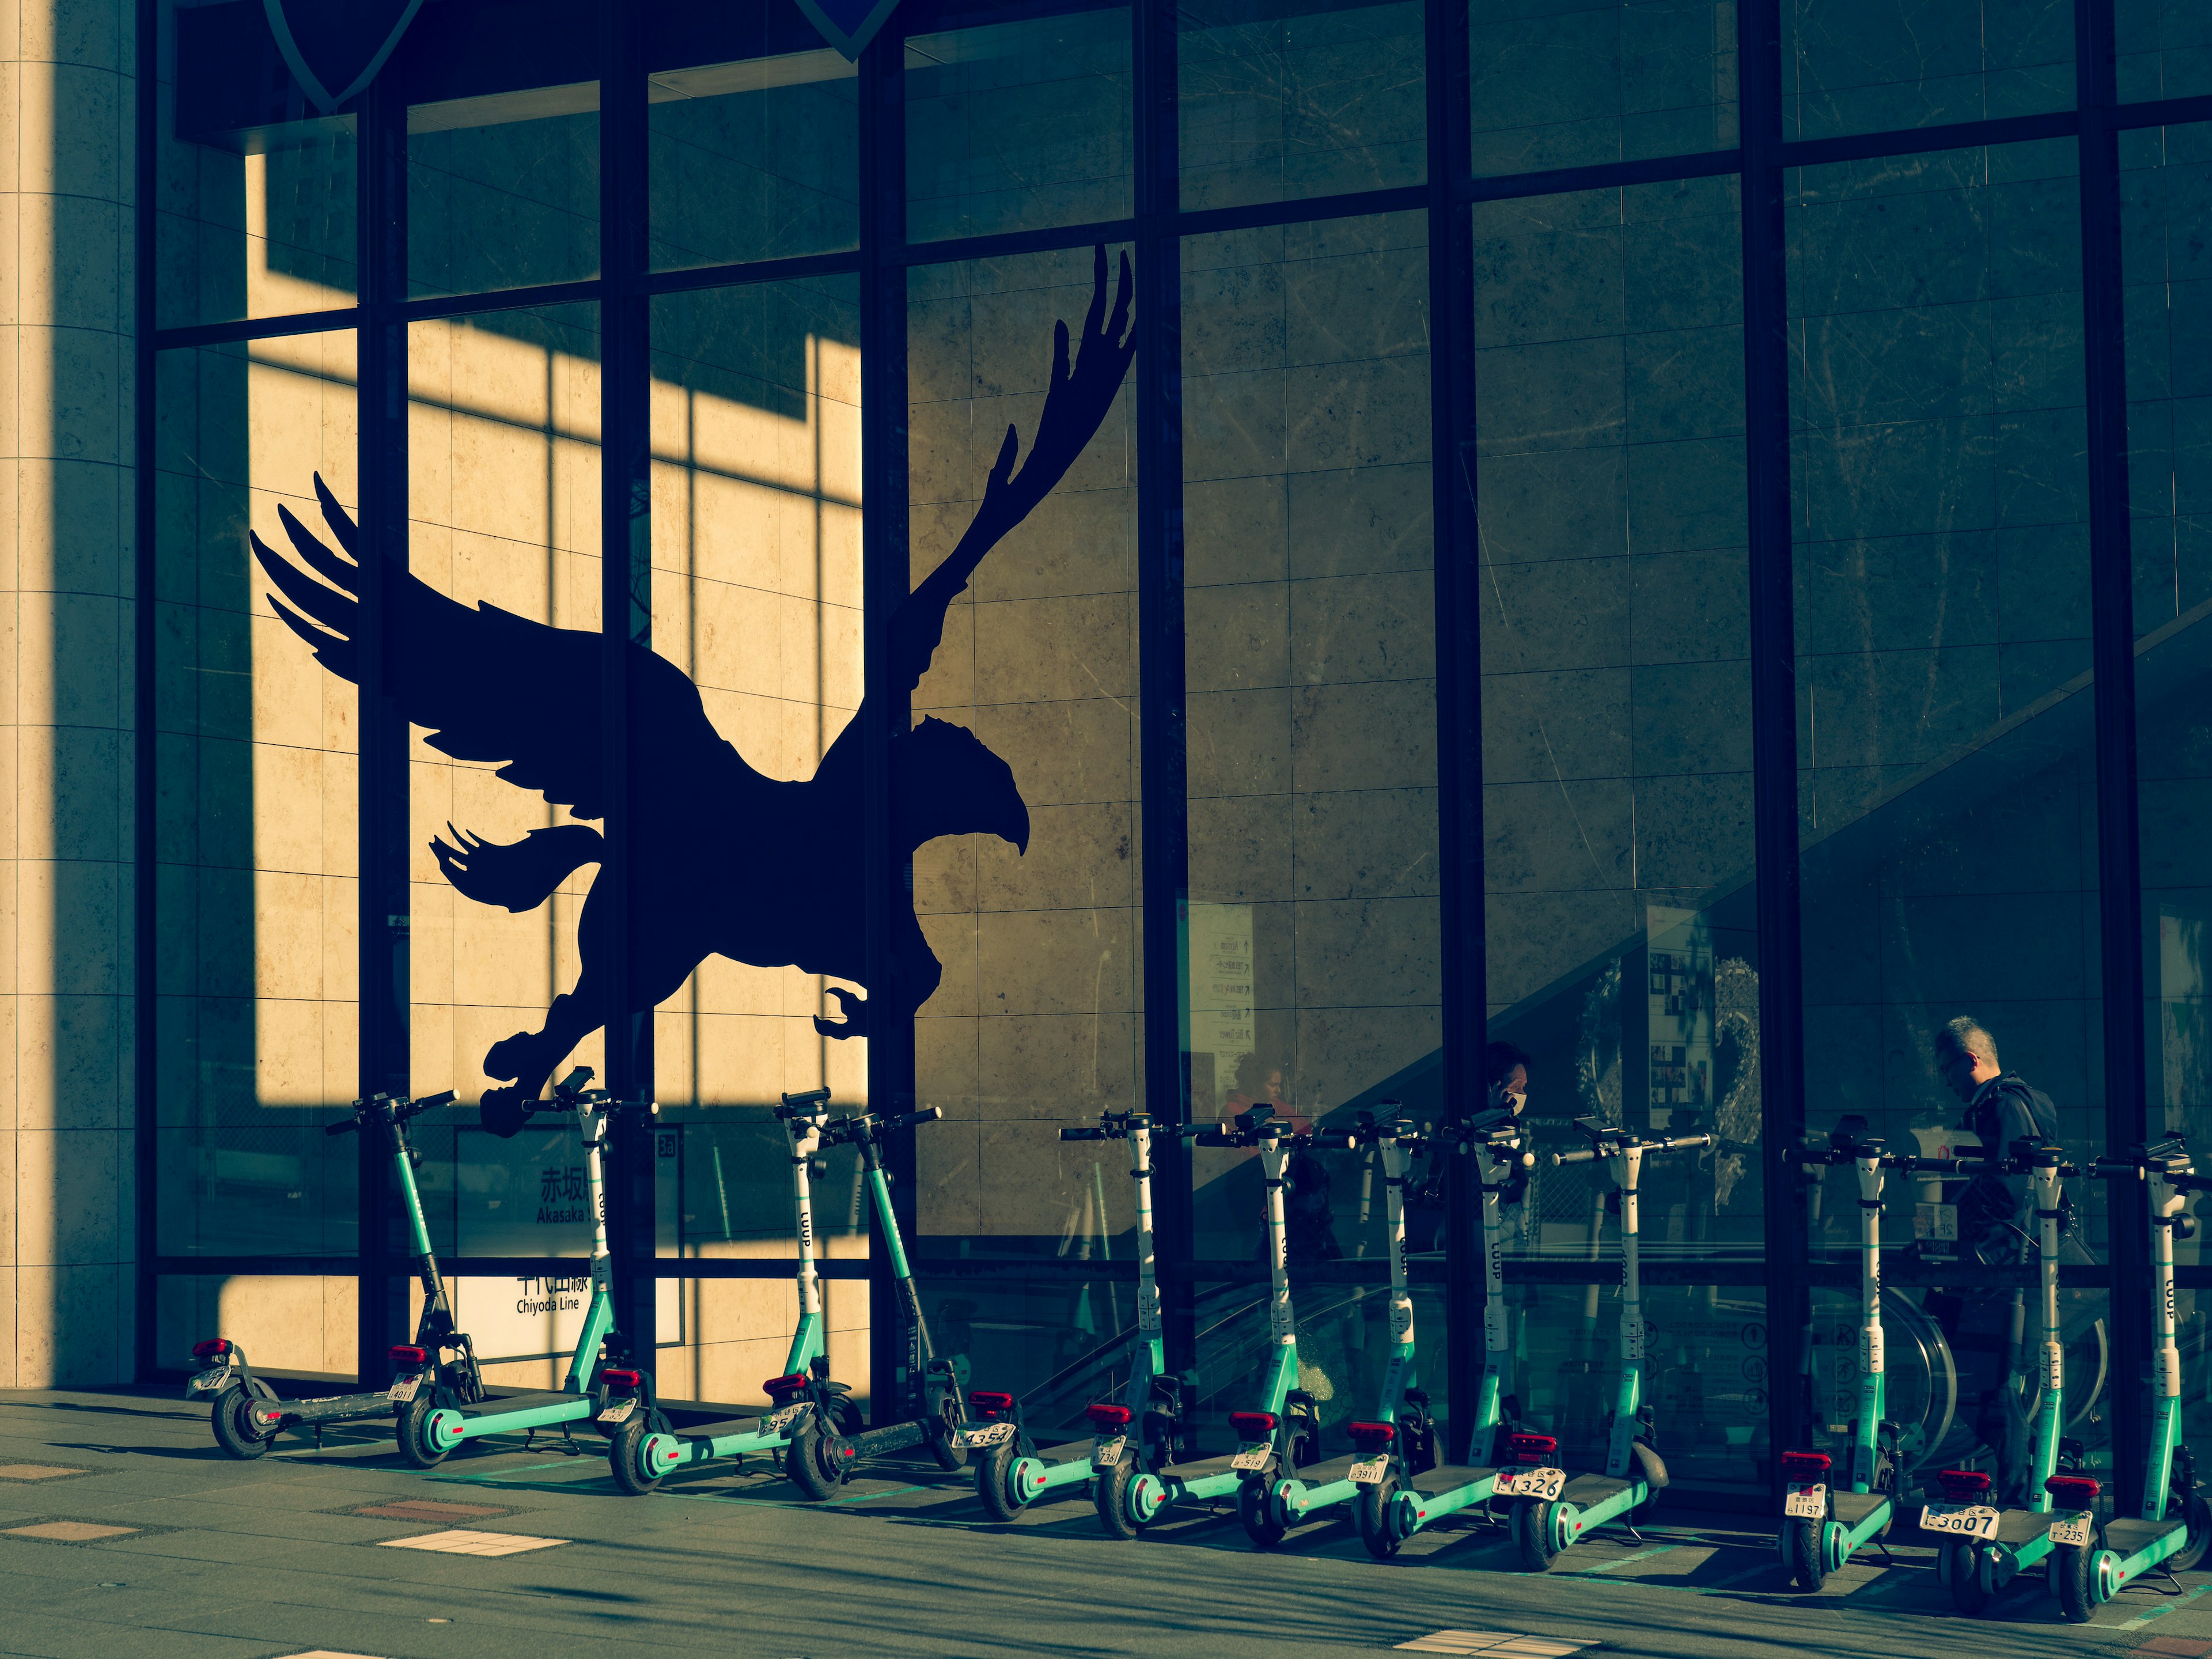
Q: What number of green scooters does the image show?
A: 10